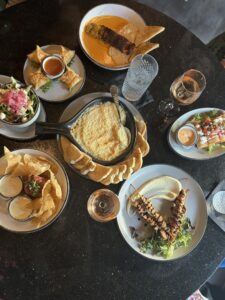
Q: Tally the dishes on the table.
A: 7